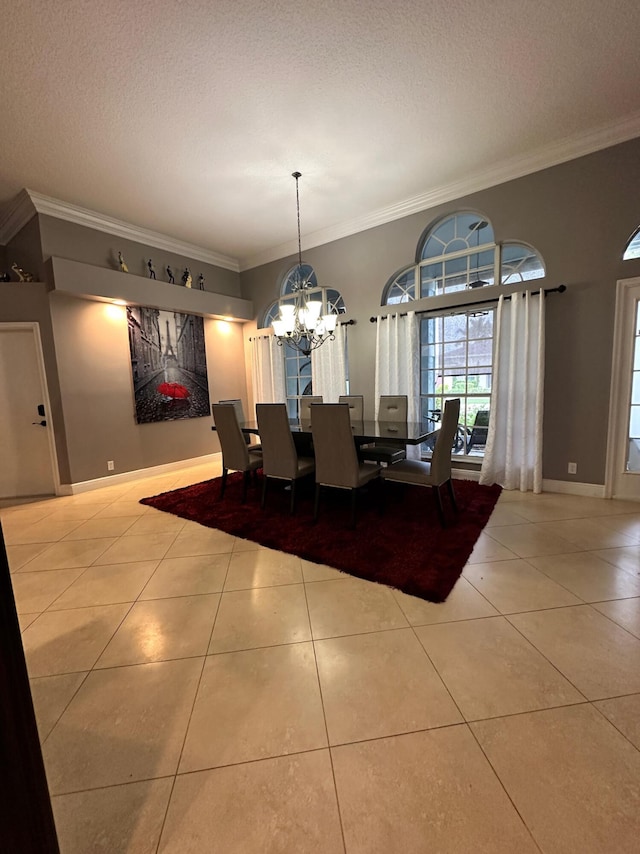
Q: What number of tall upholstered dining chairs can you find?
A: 8